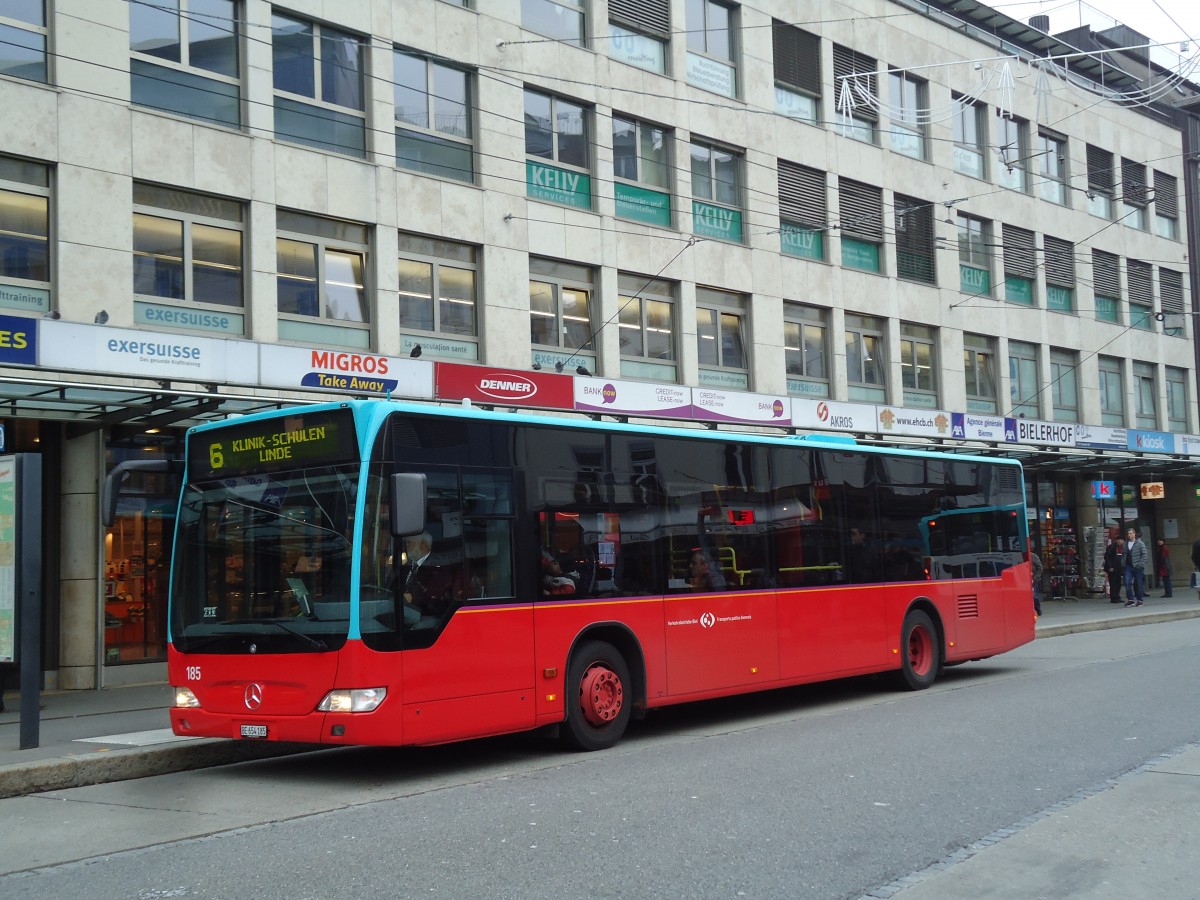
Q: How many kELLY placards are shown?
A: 6